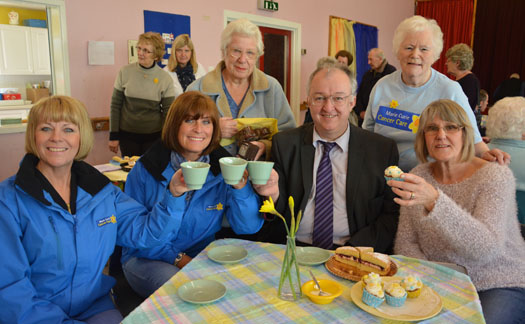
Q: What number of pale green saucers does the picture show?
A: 3